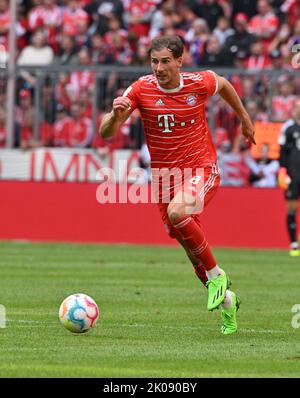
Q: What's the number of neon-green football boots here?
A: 2